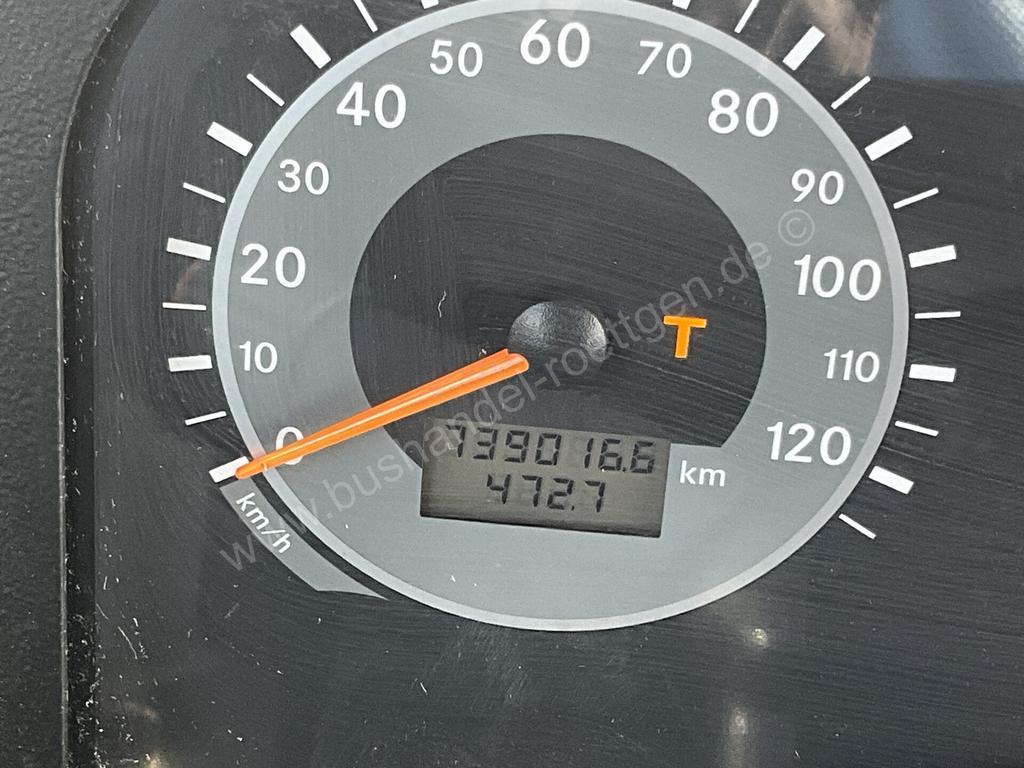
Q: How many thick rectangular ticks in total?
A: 12